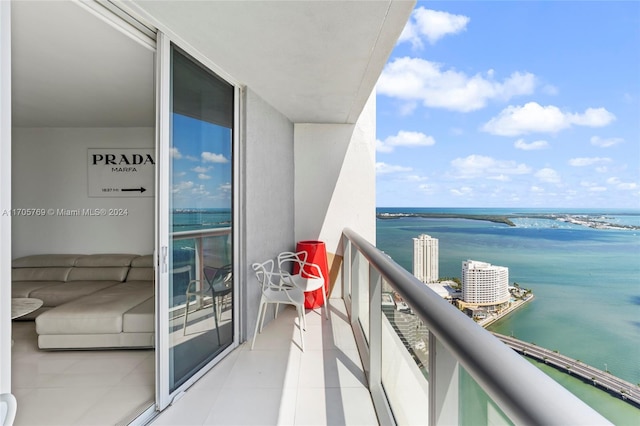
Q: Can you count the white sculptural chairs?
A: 2